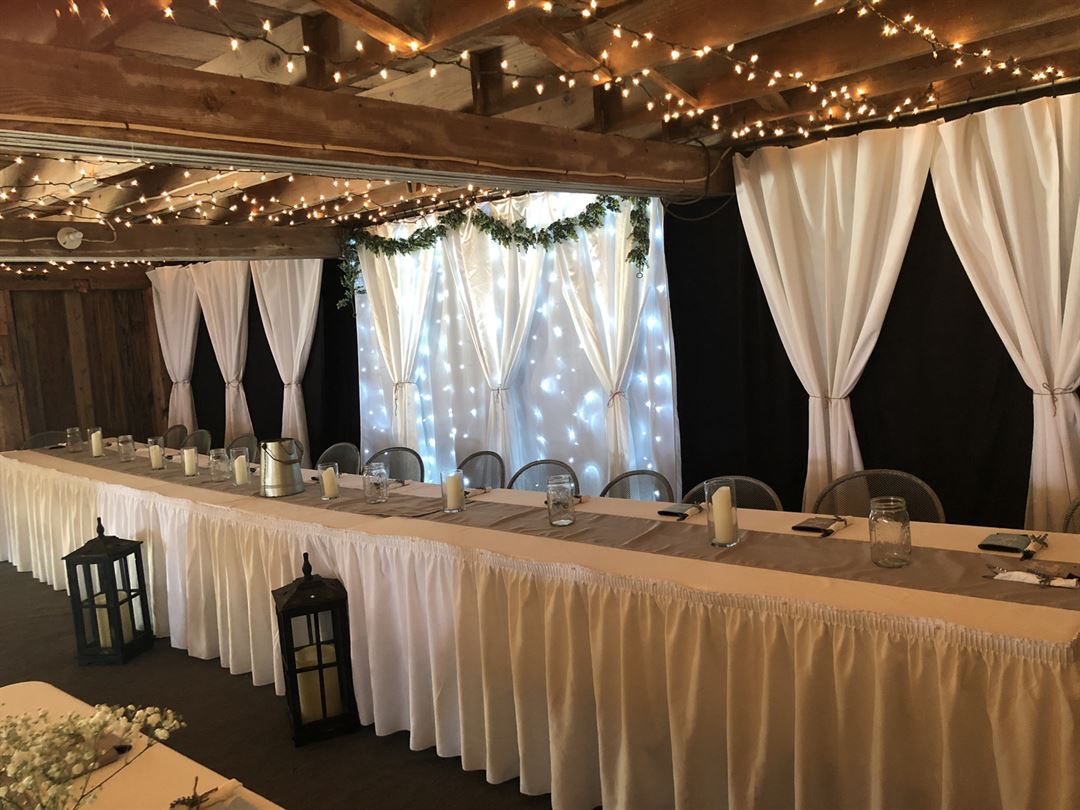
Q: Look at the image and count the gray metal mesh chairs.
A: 12